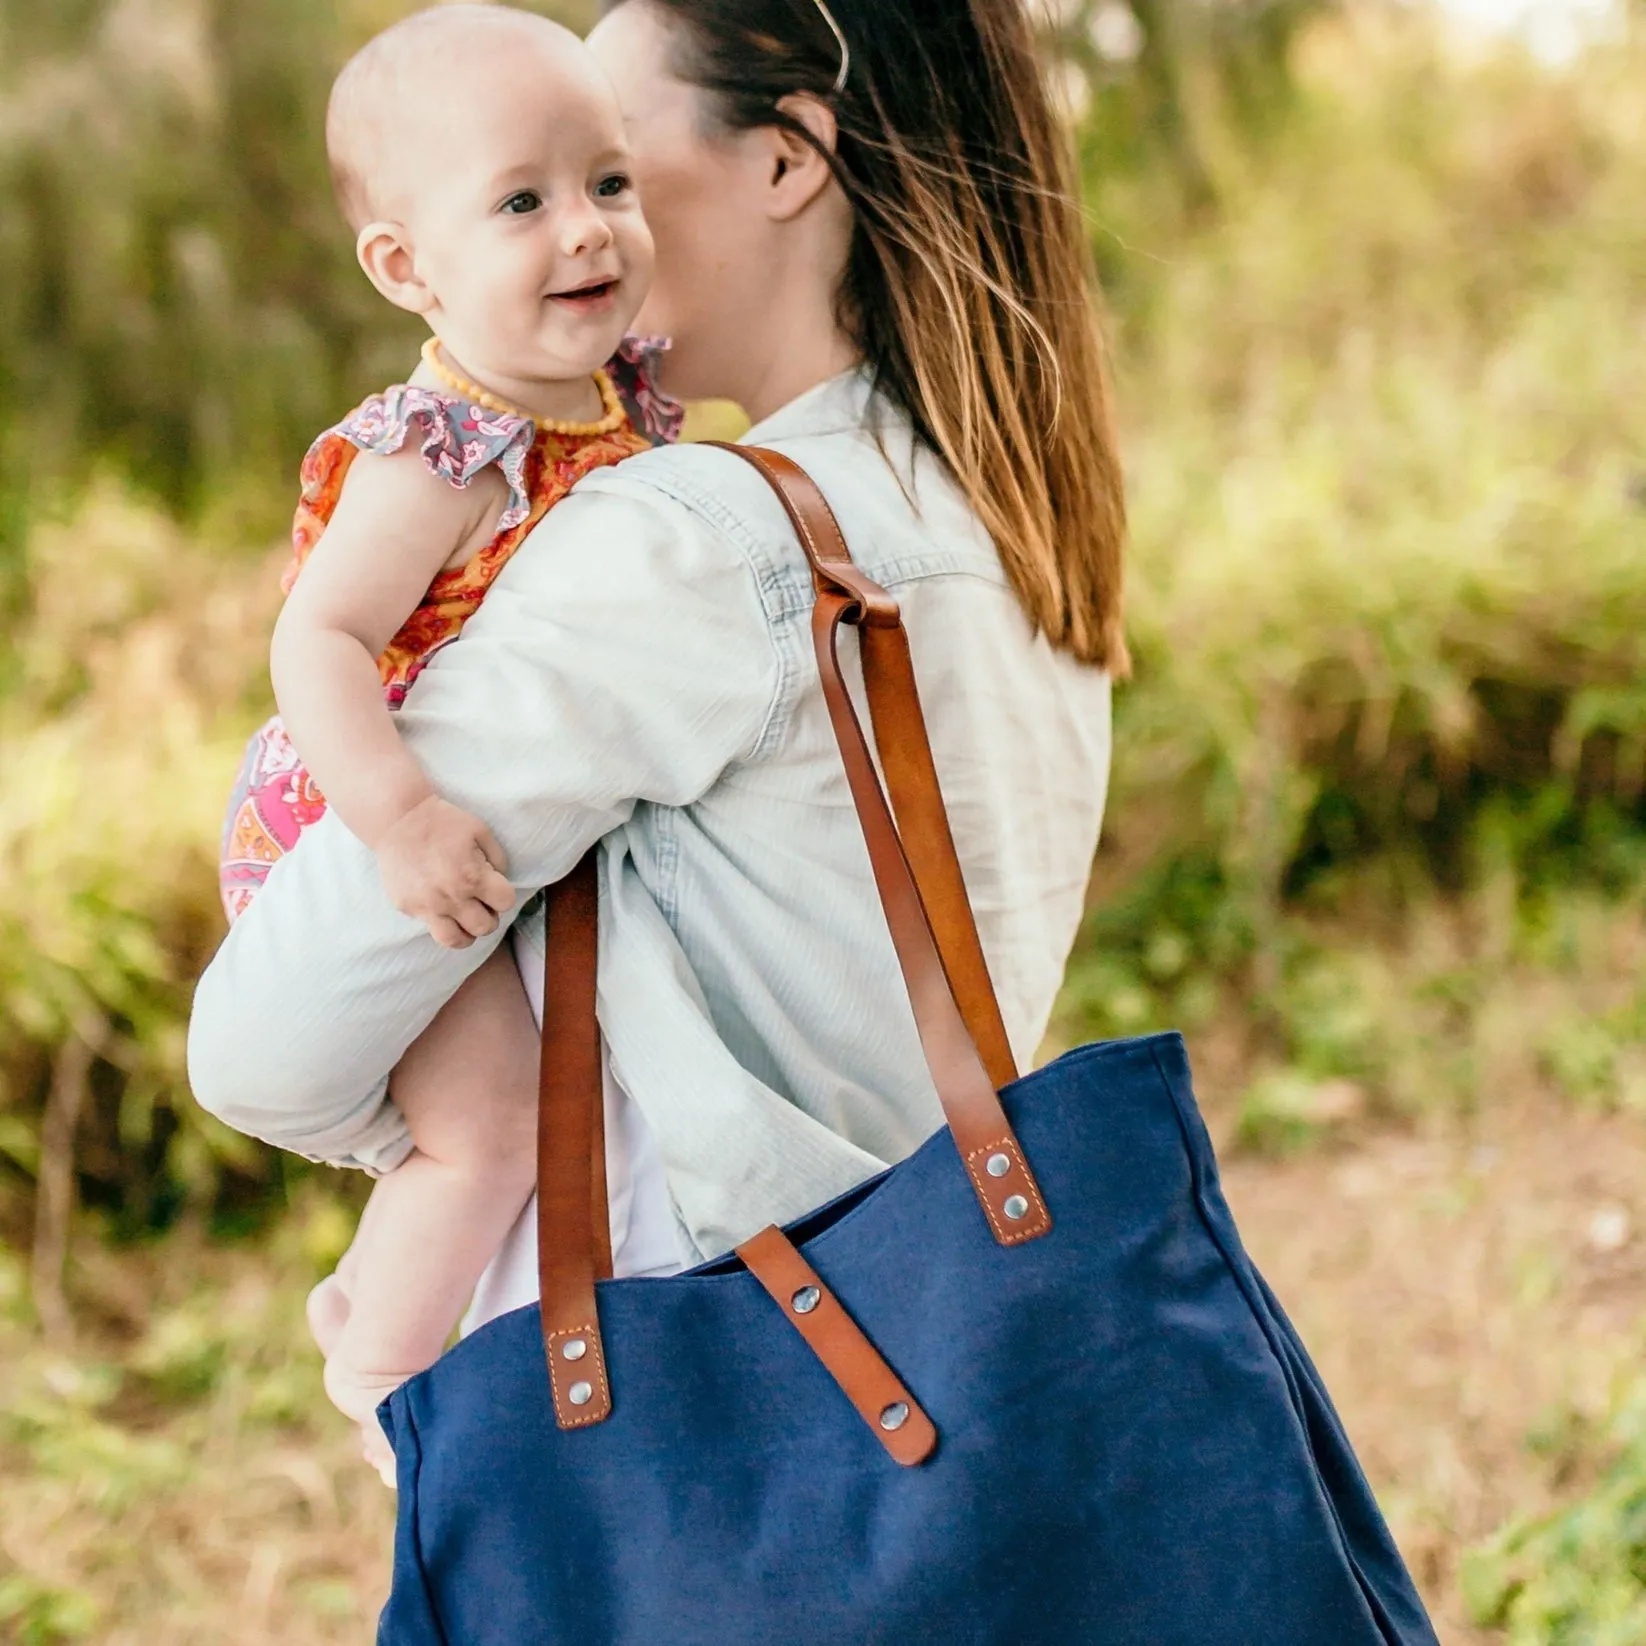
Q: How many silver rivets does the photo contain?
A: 6